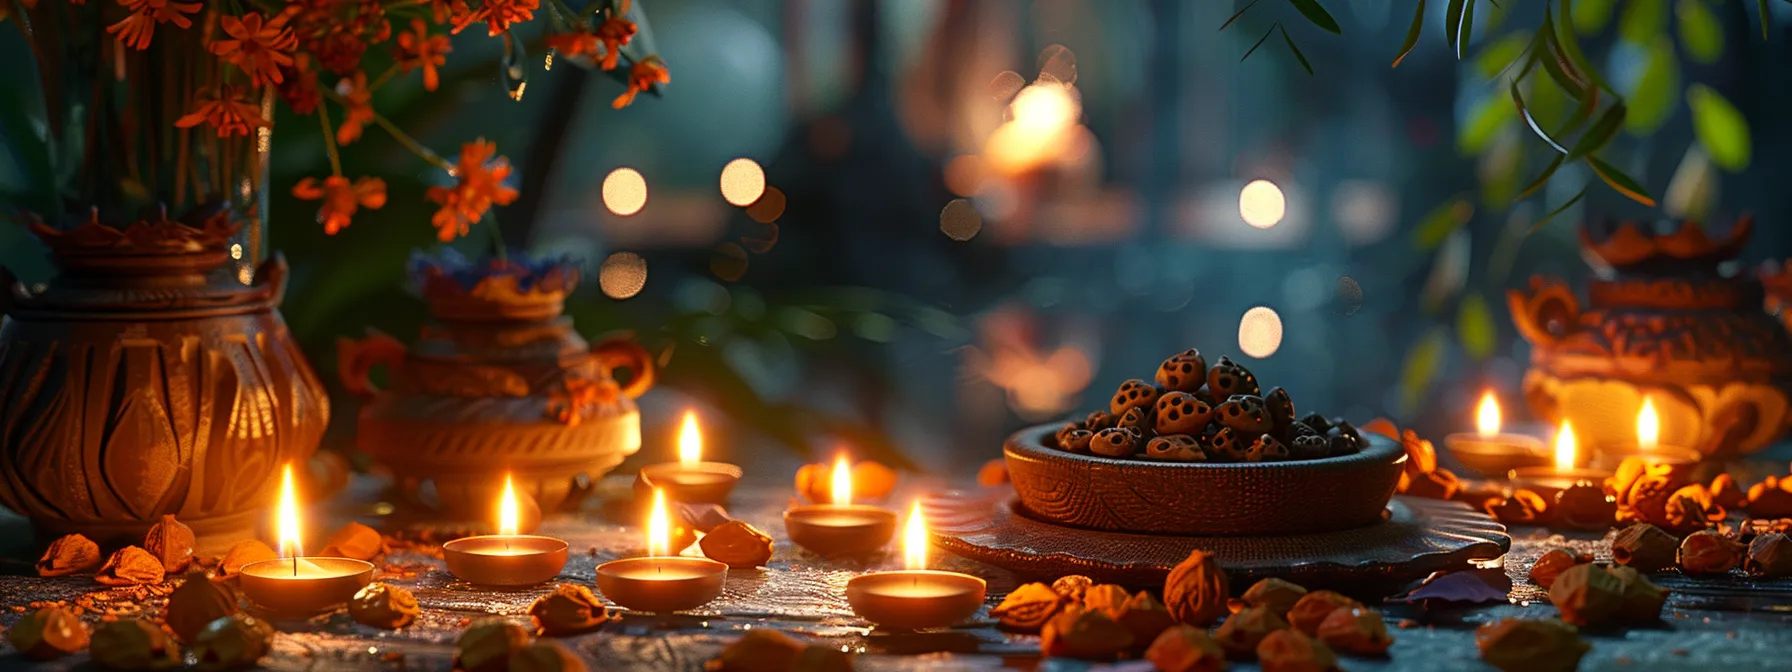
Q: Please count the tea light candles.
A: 9